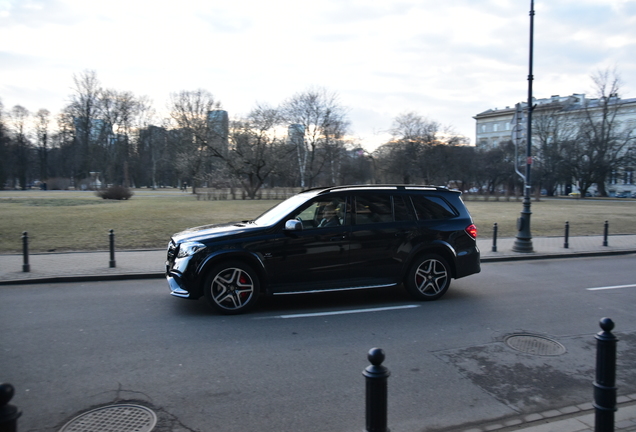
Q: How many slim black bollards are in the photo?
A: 8